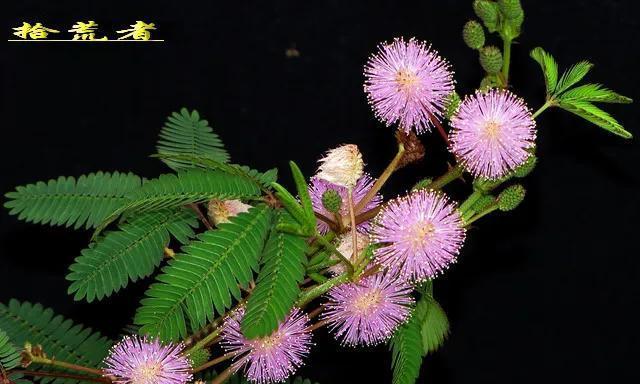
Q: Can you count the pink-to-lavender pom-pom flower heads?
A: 7